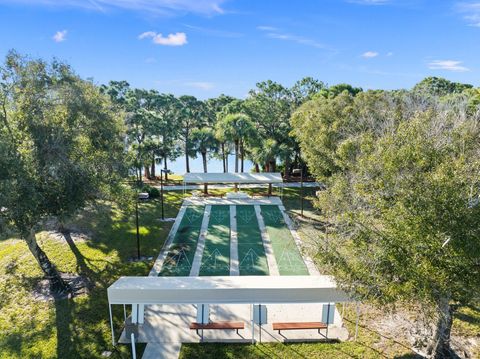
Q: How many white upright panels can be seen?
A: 4